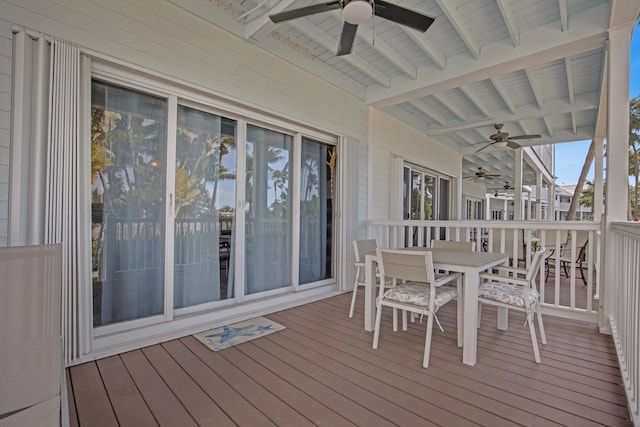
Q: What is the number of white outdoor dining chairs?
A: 4